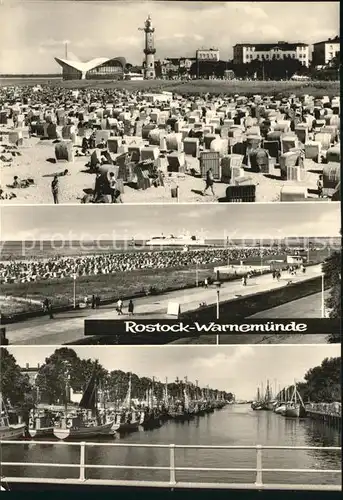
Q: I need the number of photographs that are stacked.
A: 3